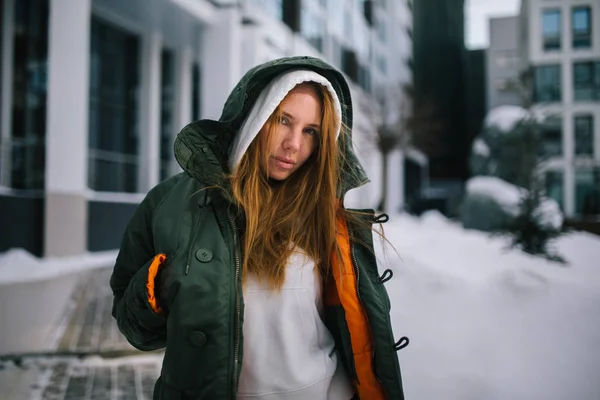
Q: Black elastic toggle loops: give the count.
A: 3